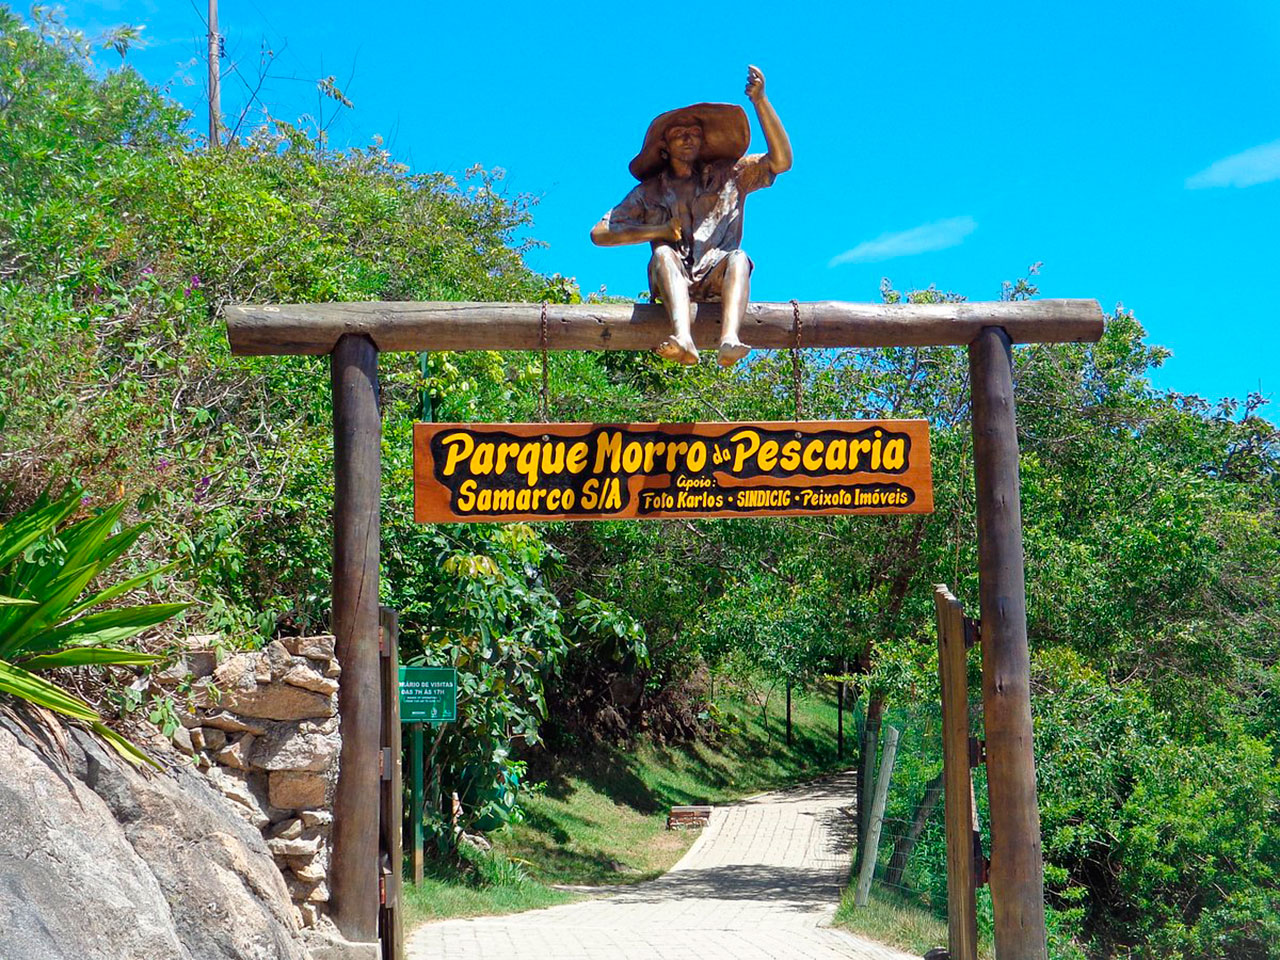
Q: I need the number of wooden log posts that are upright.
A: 2